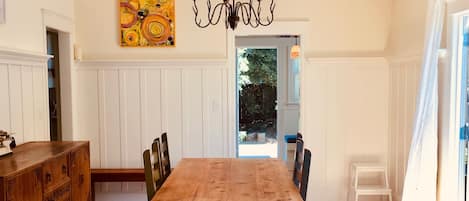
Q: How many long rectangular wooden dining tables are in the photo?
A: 1